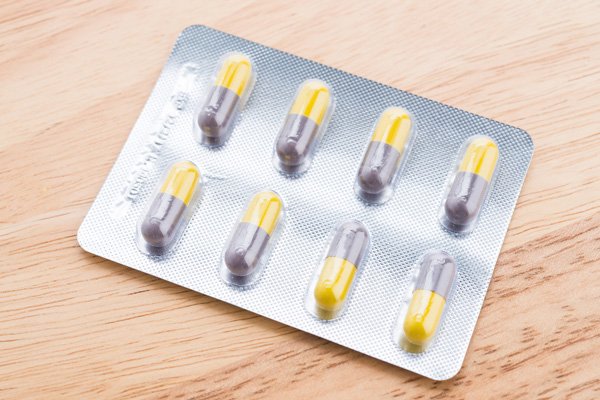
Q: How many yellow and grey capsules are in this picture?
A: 8